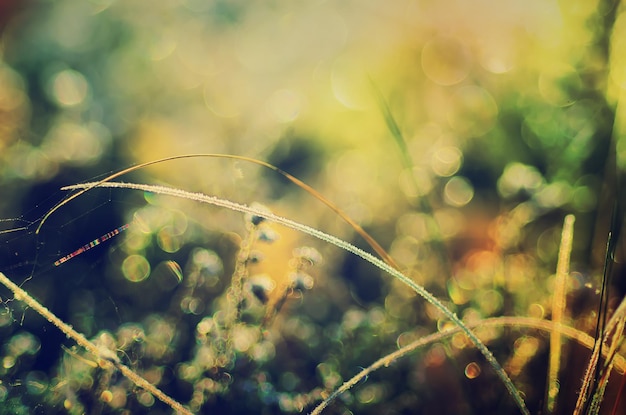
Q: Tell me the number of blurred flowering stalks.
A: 2